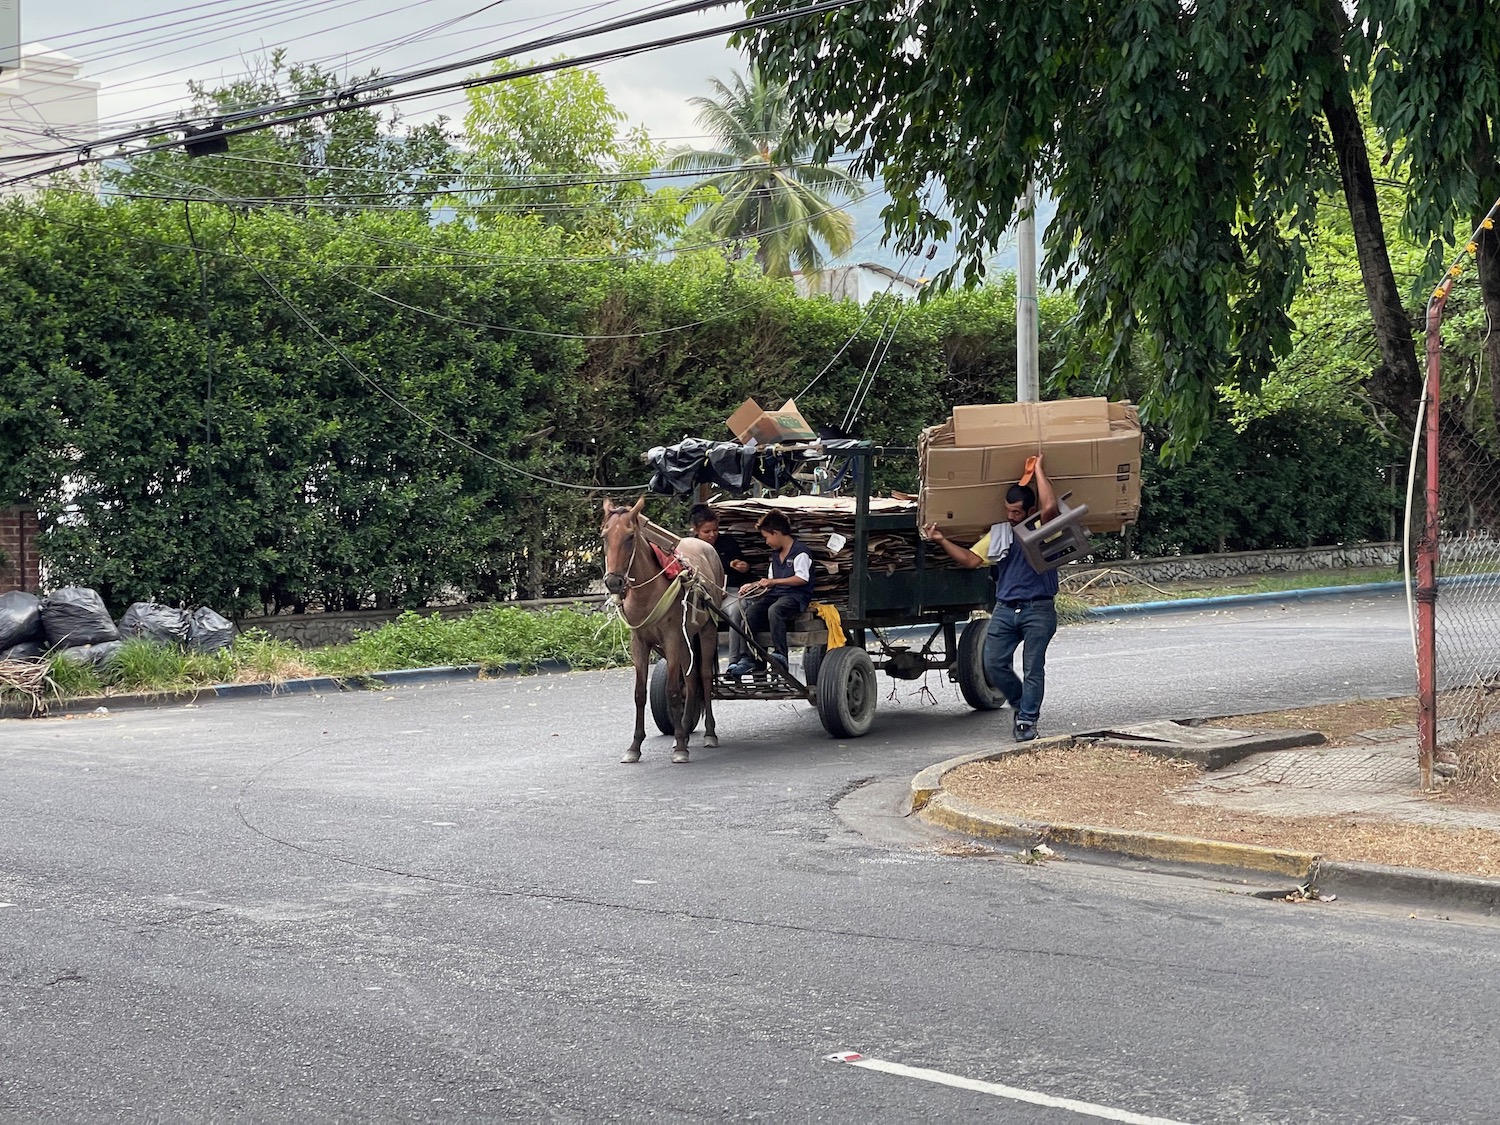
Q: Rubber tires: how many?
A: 4